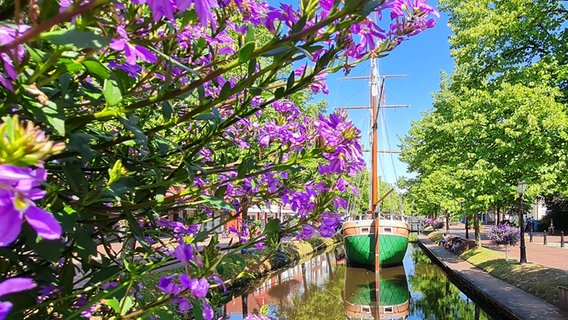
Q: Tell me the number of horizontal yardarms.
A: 3